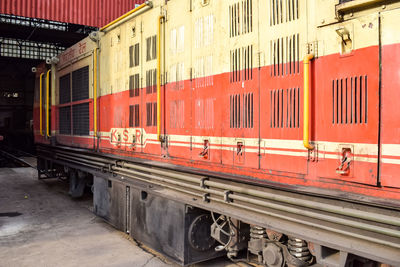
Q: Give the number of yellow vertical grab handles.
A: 5